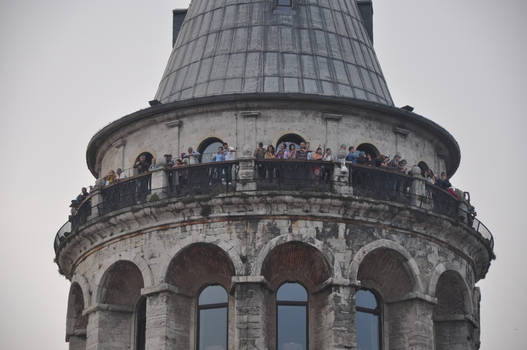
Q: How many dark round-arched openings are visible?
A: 11